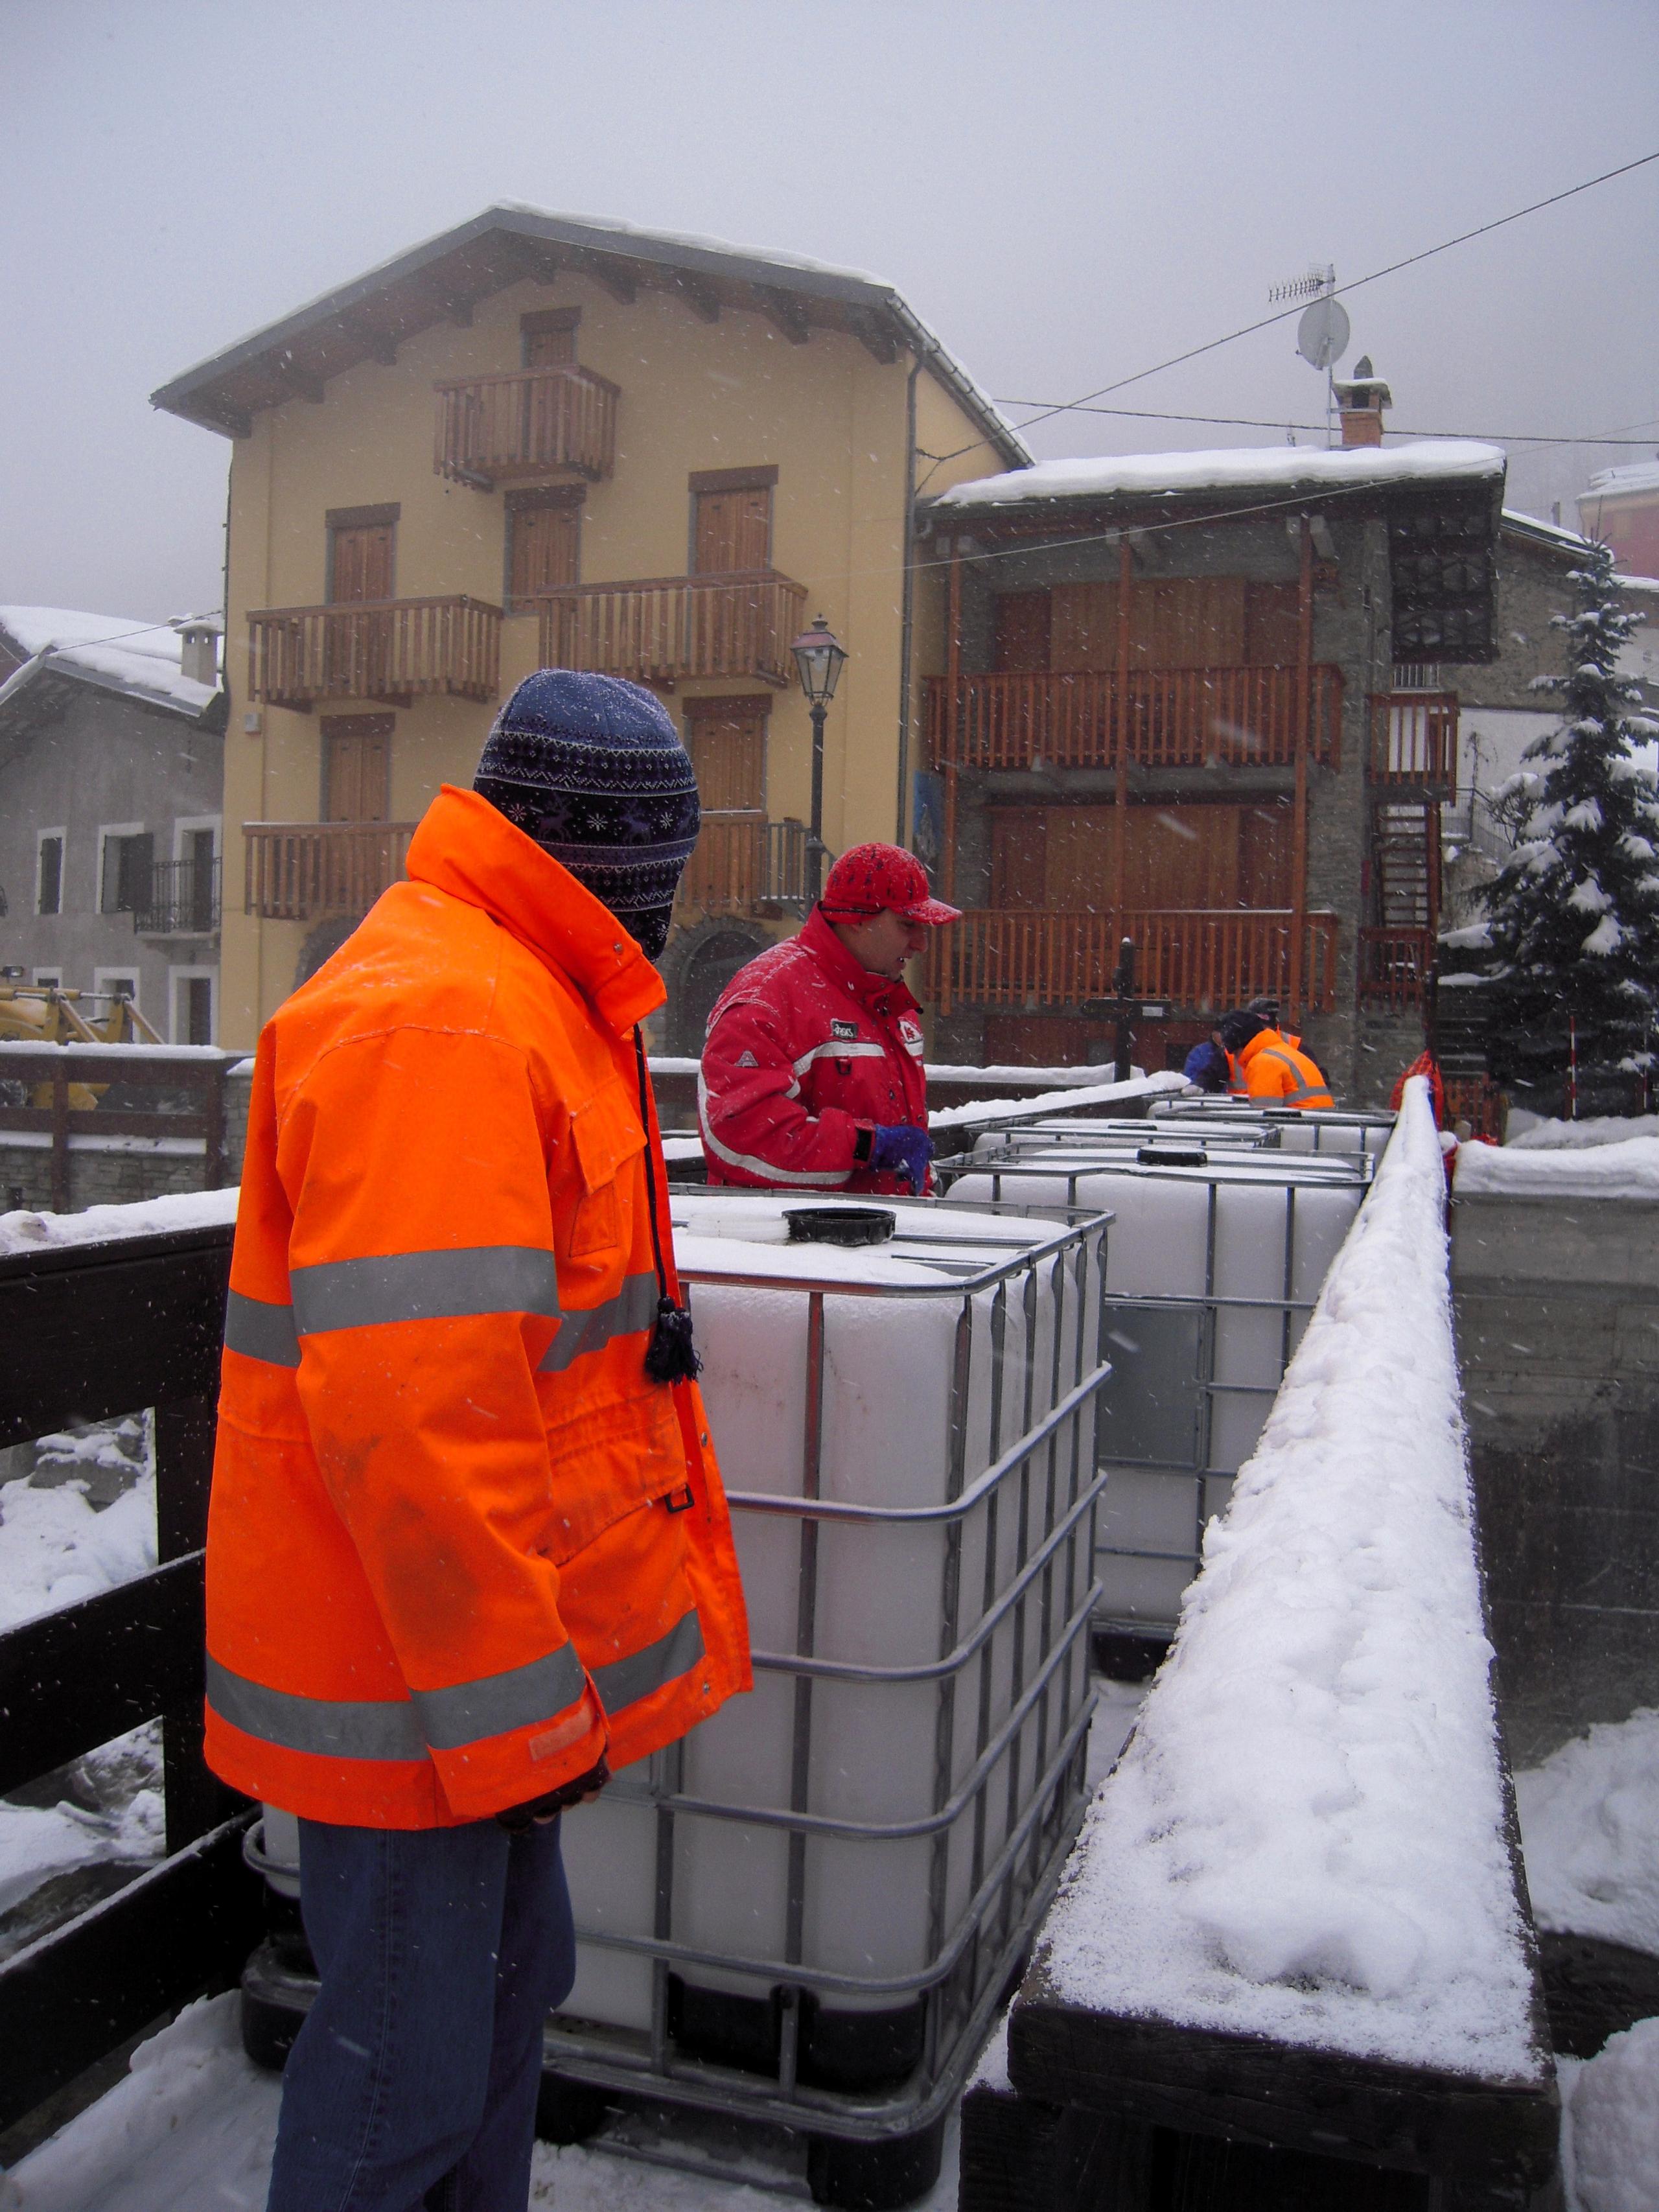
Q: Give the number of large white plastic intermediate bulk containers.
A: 5